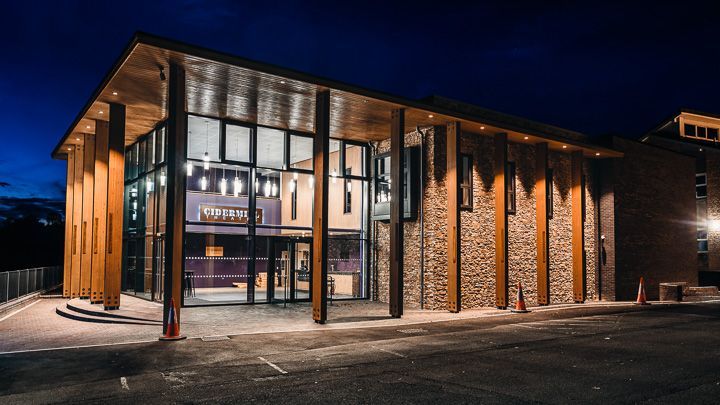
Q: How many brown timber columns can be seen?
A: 12